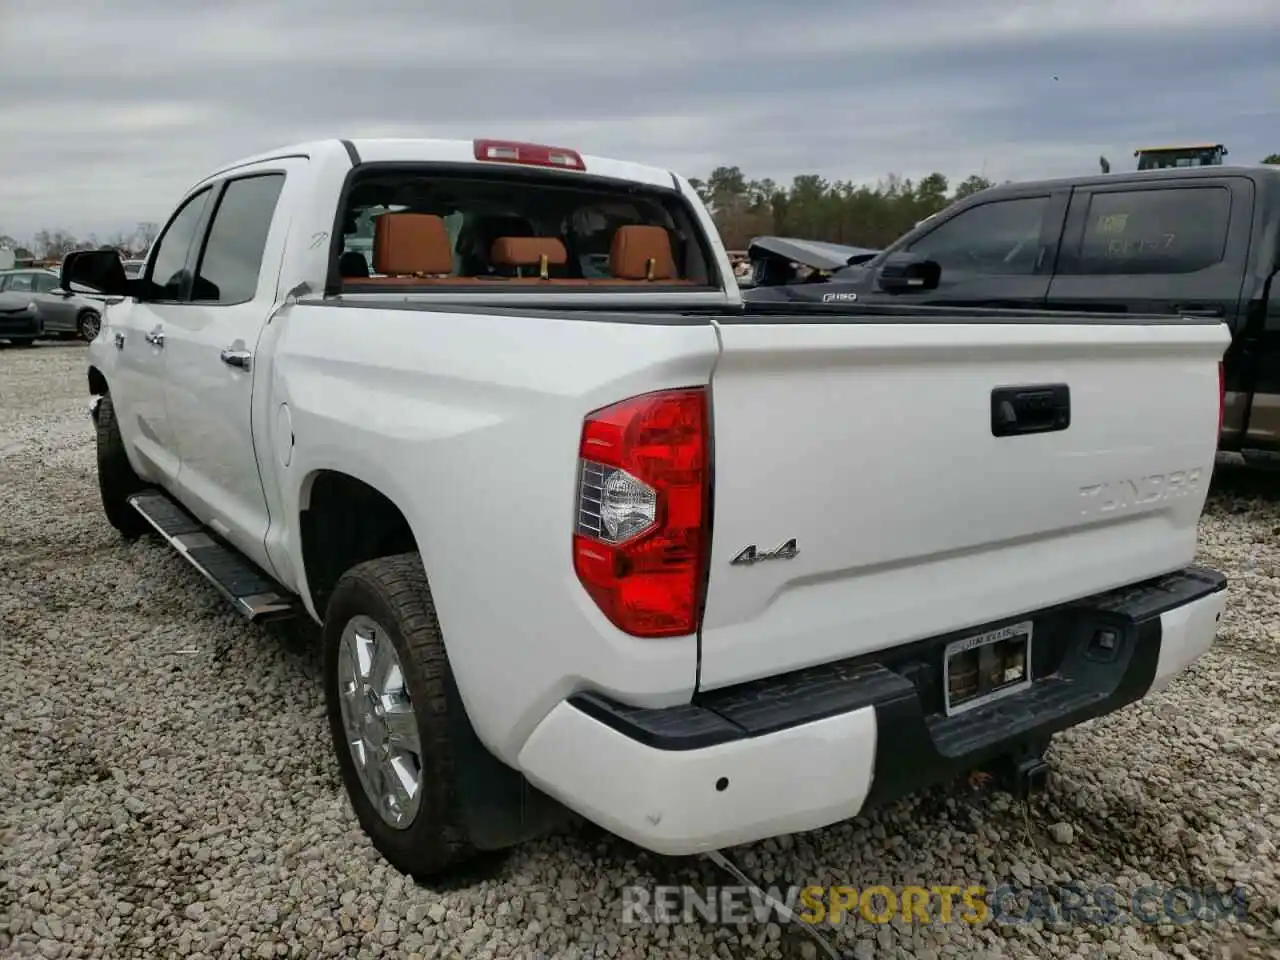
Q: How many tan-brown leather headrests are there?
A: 3